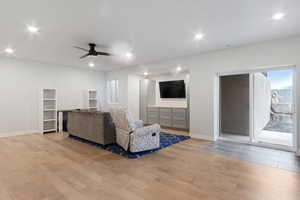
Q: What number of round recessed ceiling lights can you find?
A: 8